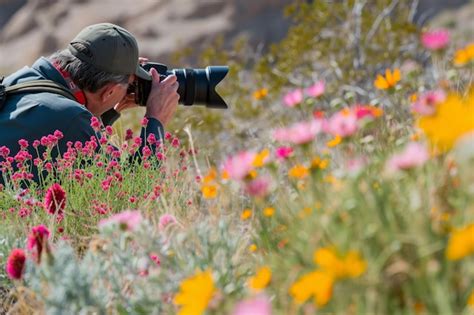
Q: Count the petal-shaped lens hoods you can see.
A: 1